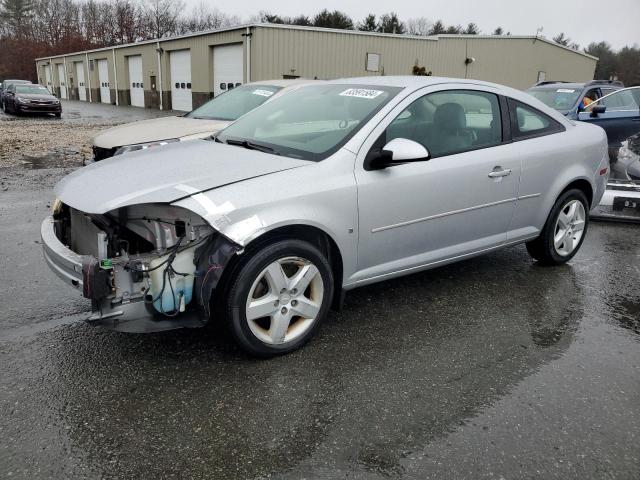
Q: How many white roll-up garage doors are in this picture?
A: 7